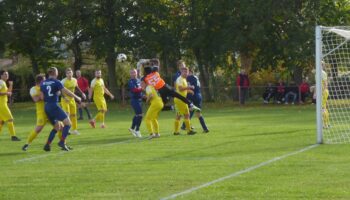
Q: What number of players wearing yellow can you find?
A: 7